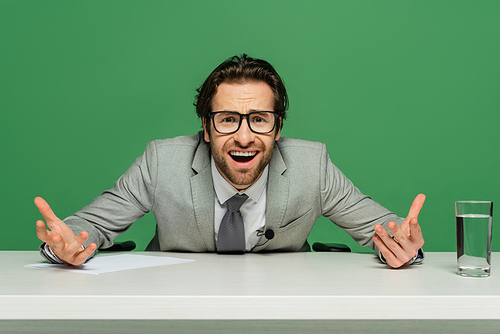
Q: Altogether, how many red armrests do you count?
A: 0